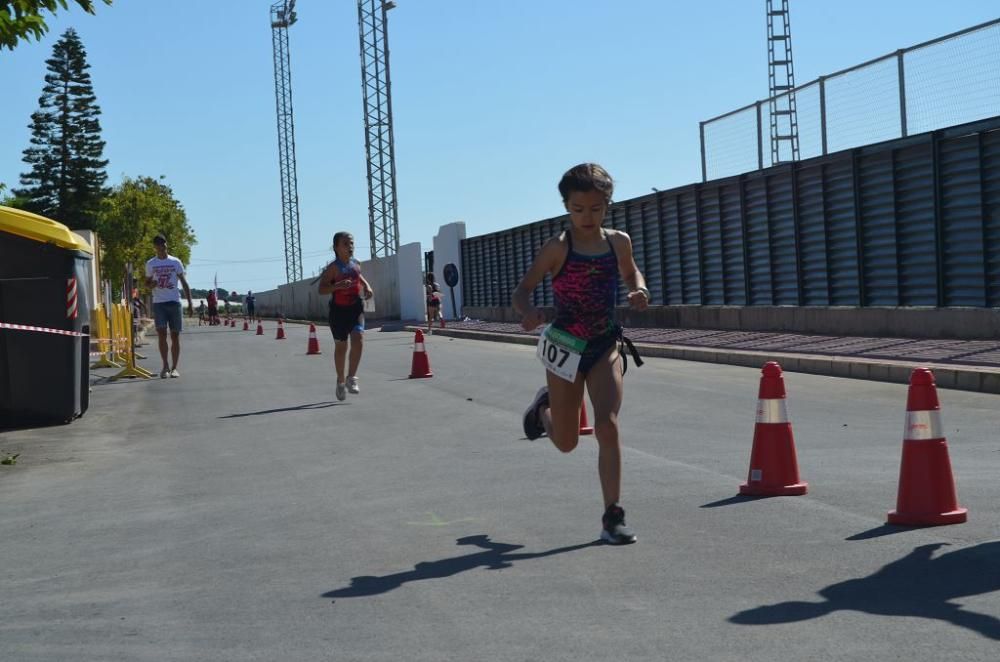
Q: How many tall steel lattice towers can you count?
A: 3